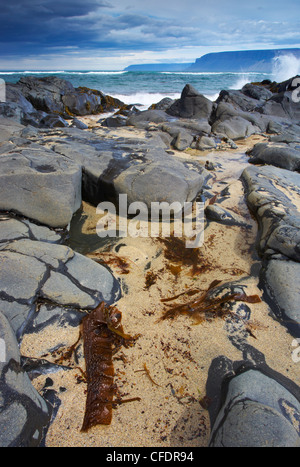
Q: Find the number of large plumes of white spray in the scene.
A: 1